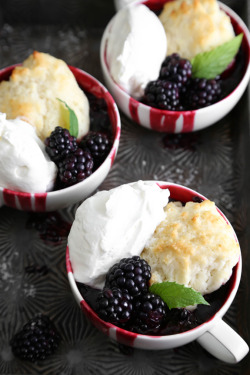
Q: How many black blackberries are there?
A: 10